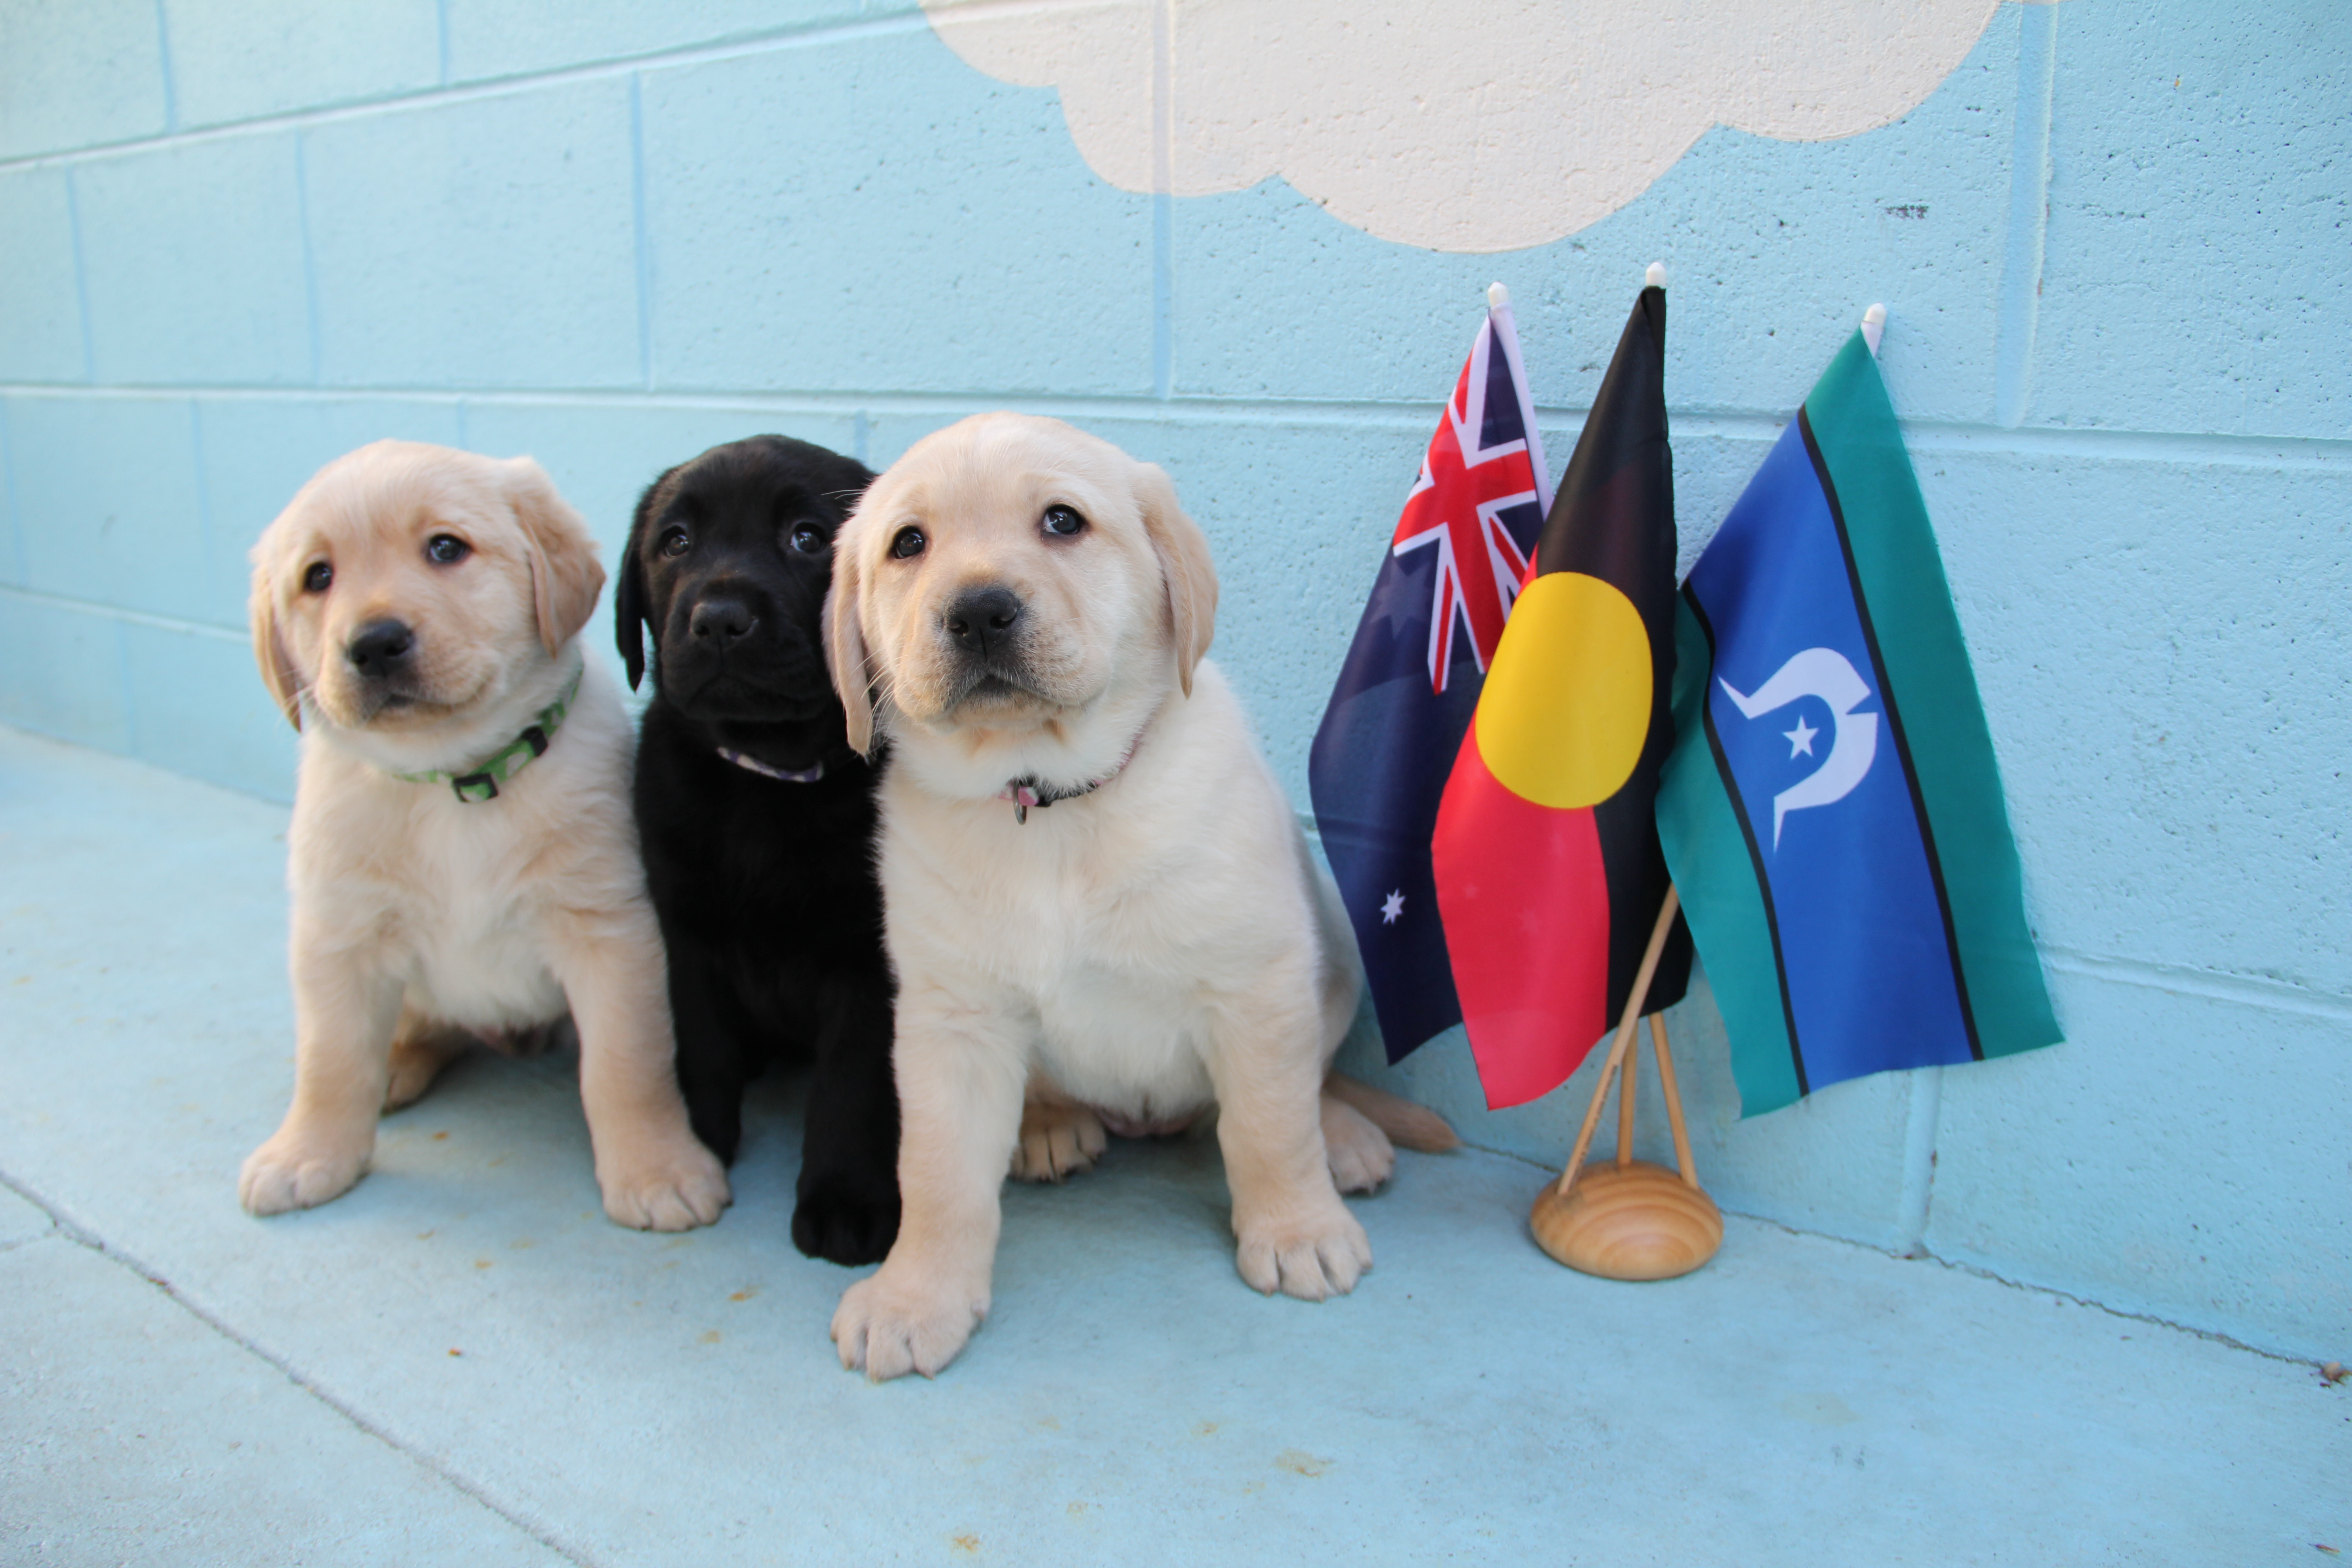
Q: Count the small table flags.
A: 3